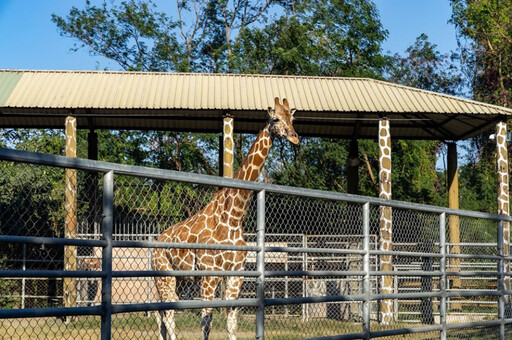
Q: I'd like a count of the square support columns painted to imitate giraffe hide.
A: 4